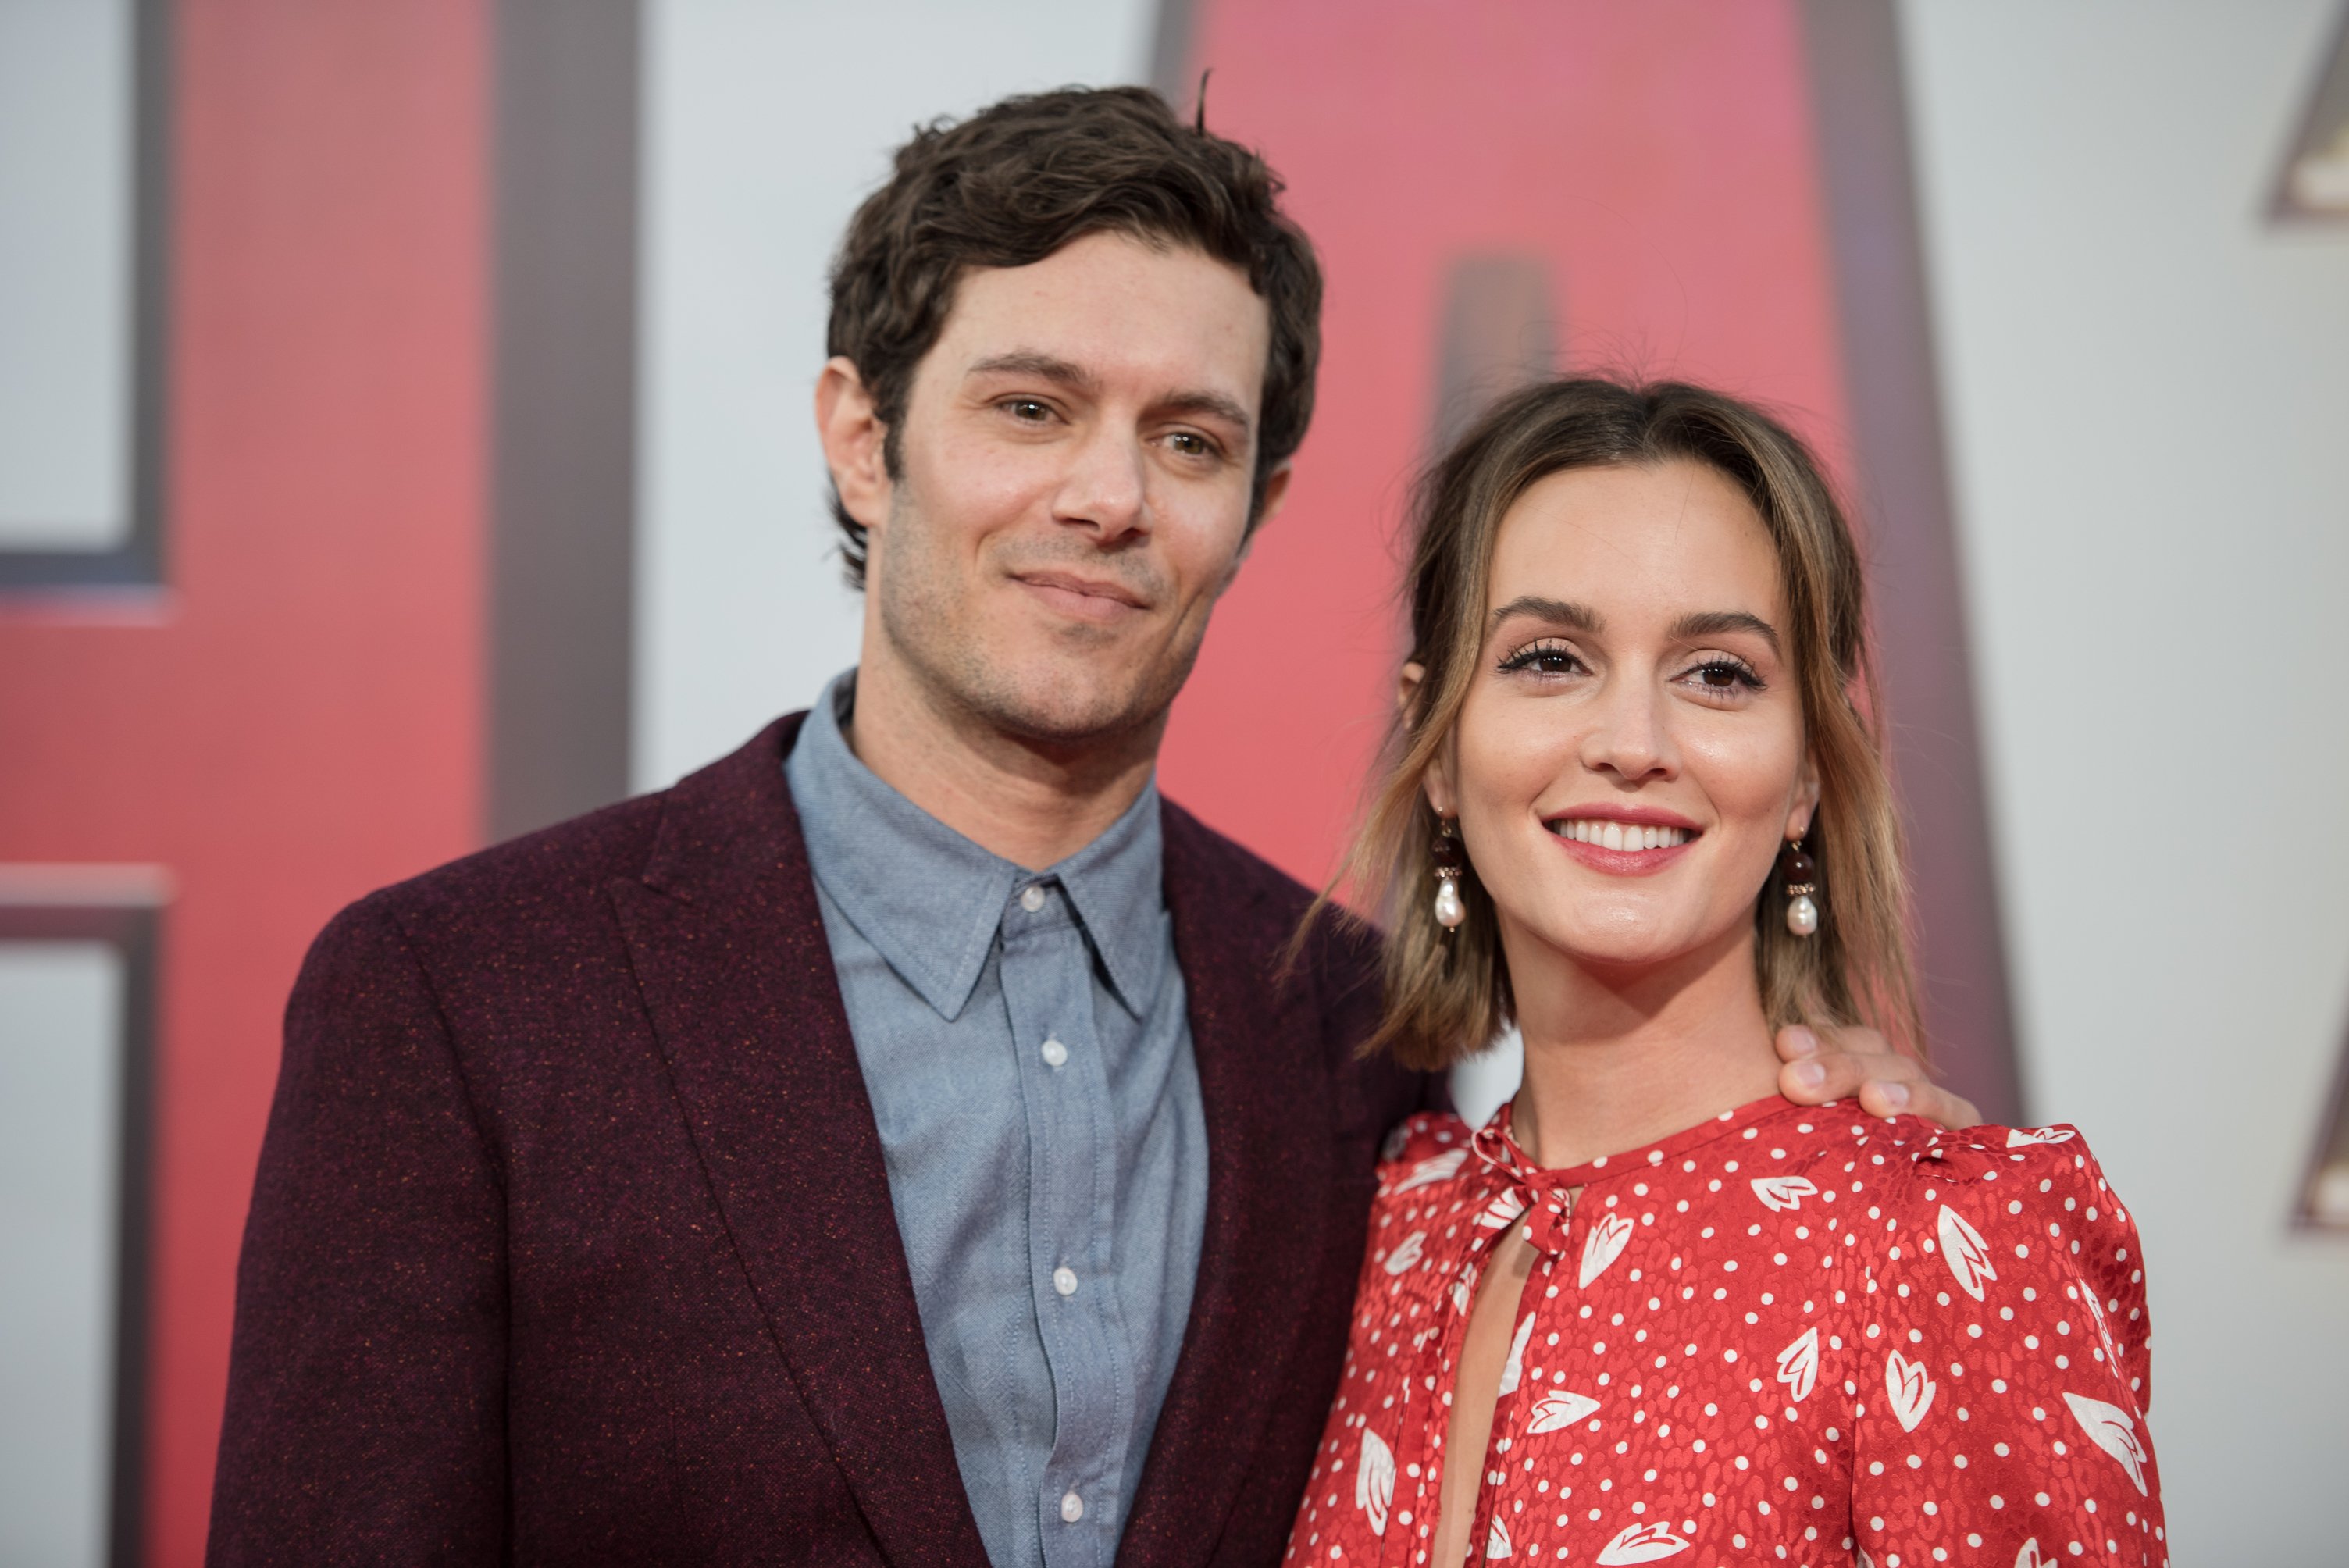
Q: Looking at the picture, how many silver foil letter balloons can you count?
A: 0